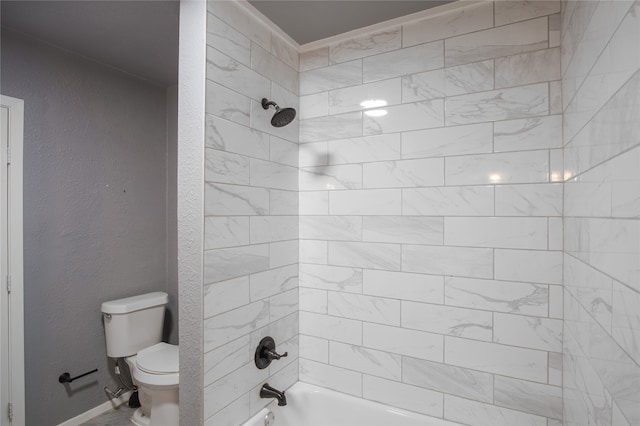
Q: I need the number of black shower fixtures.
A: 3